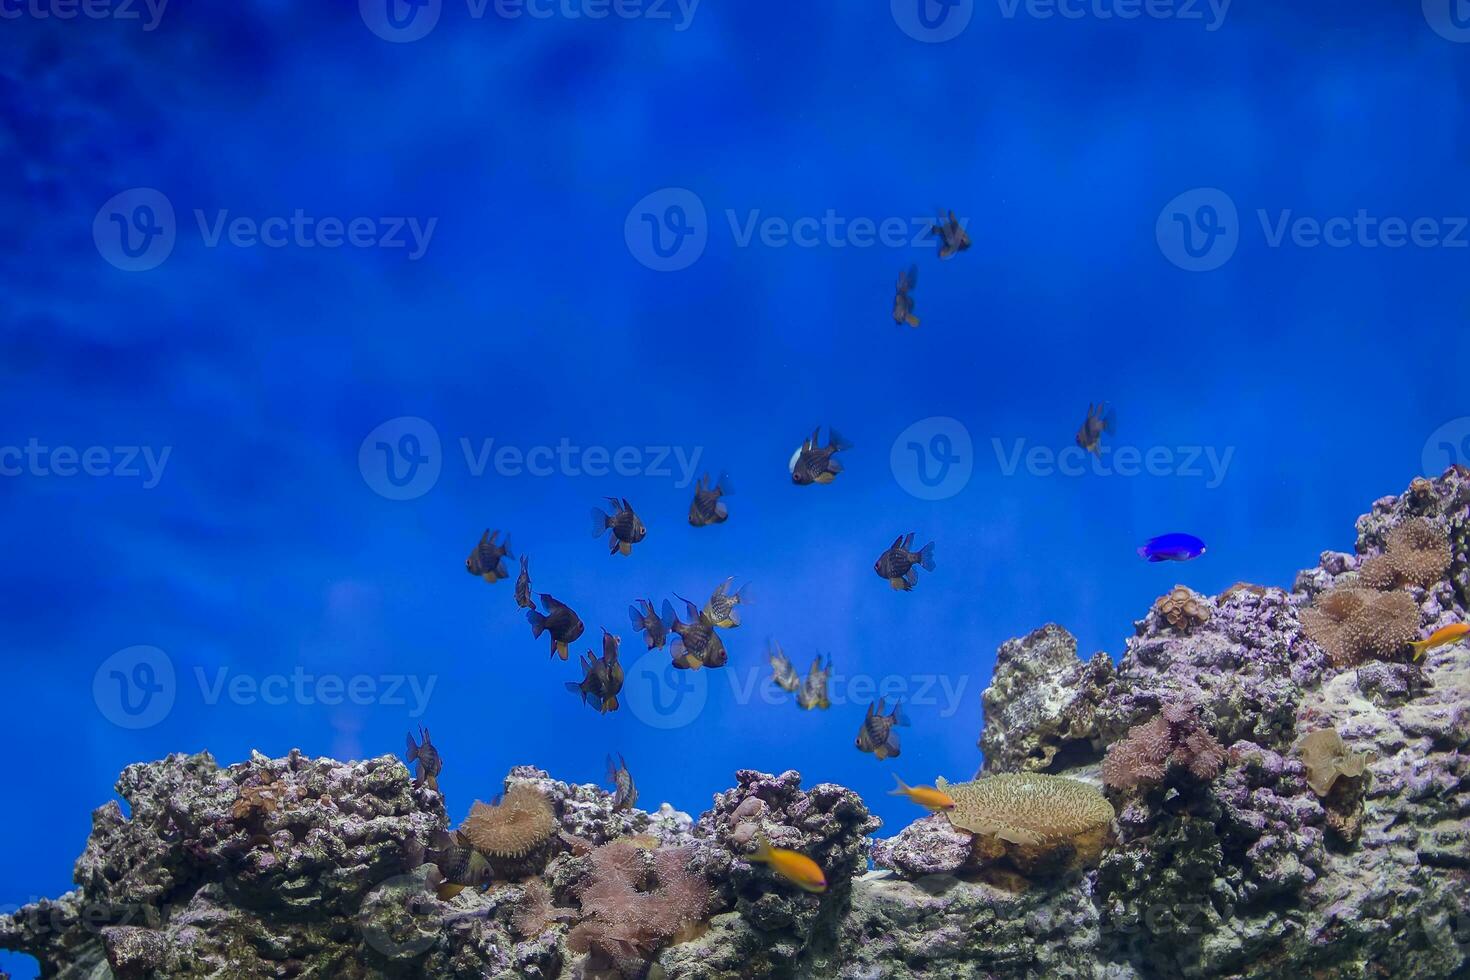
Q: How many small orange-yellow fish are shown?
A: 3